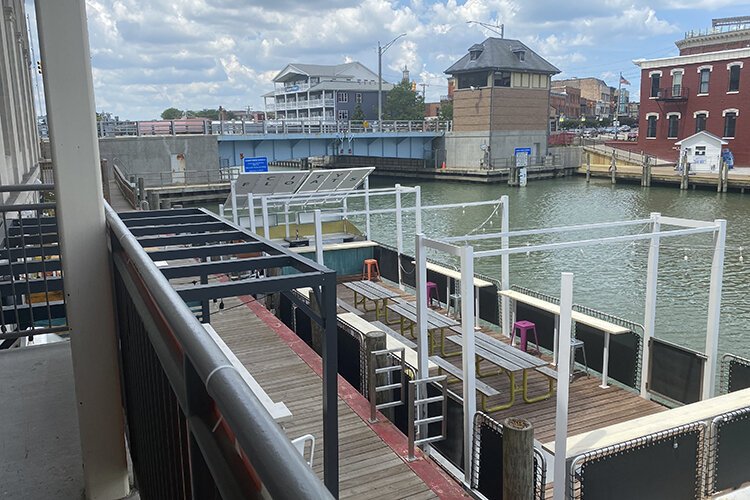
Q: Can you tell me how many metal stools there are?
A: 5